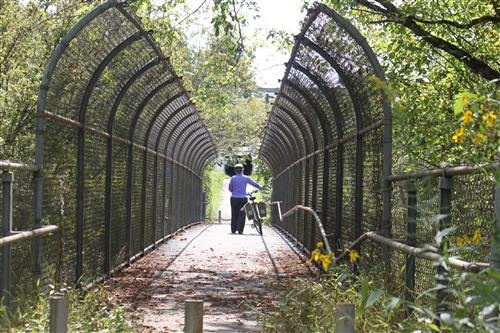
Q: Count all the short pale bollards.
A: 3